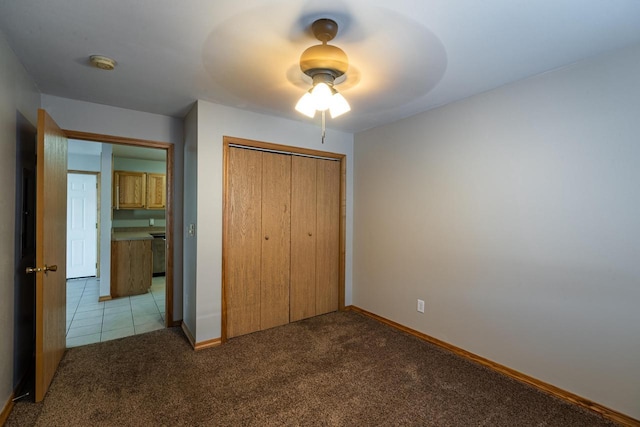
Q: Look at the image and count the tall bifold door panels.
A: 4